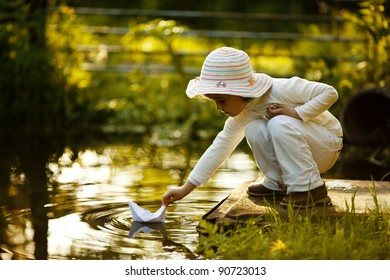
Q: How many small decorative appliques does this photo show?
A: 3